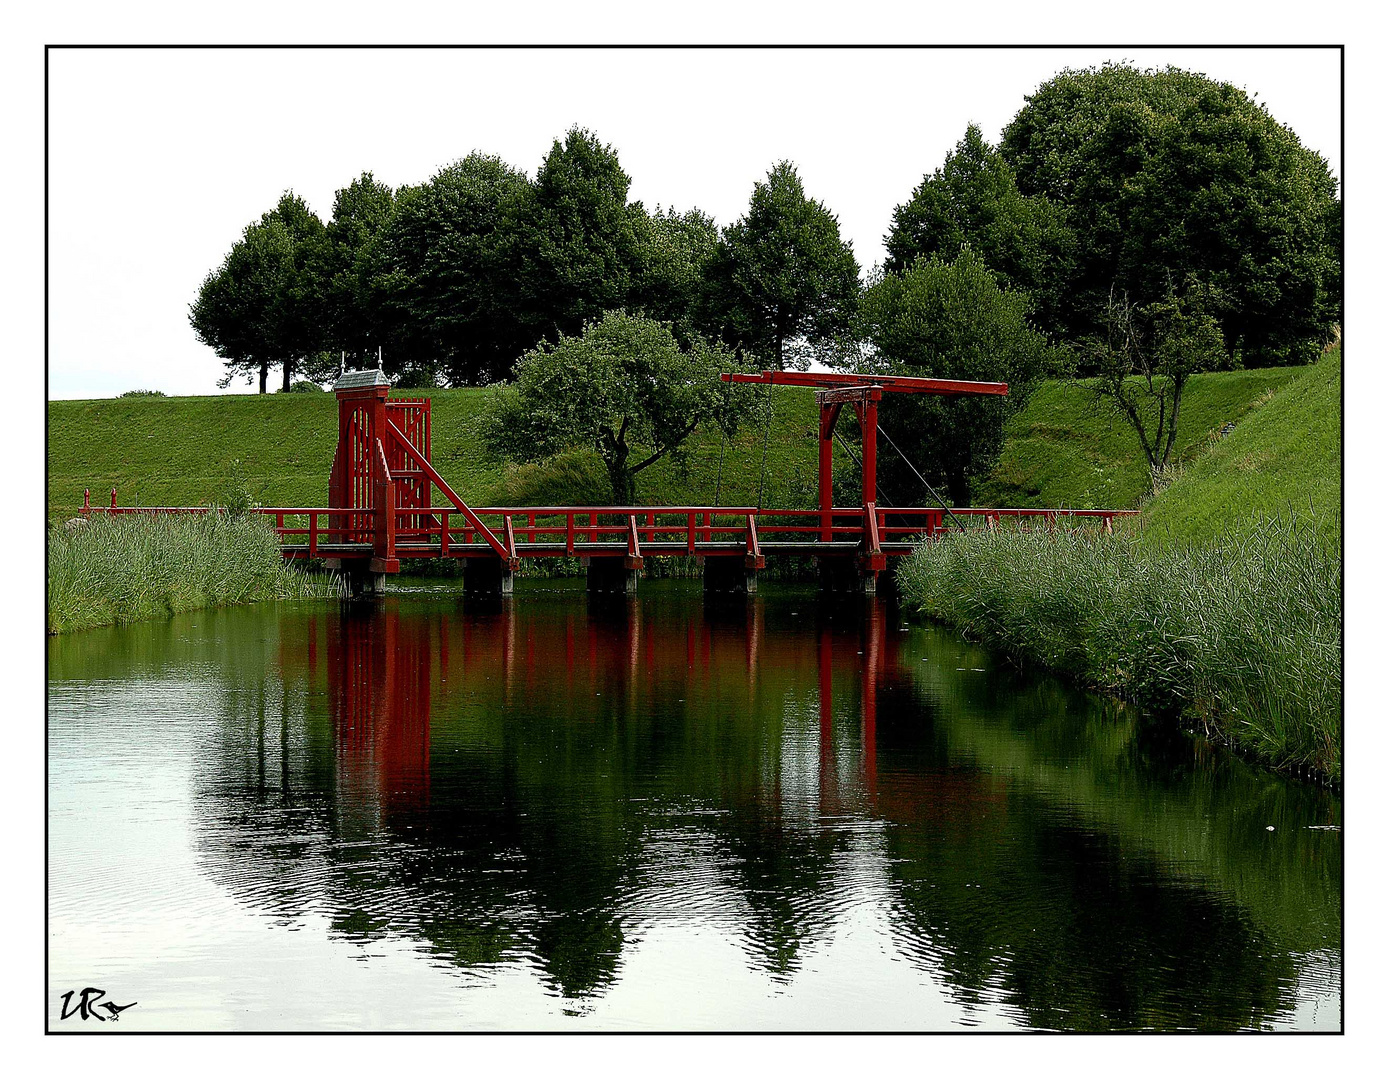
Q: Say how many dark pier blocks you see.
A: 5